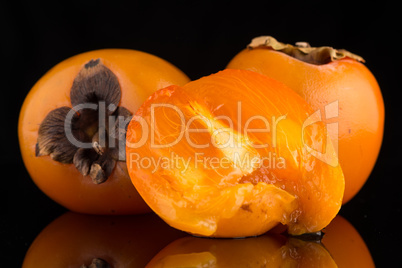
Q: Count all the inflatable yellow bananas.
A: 0